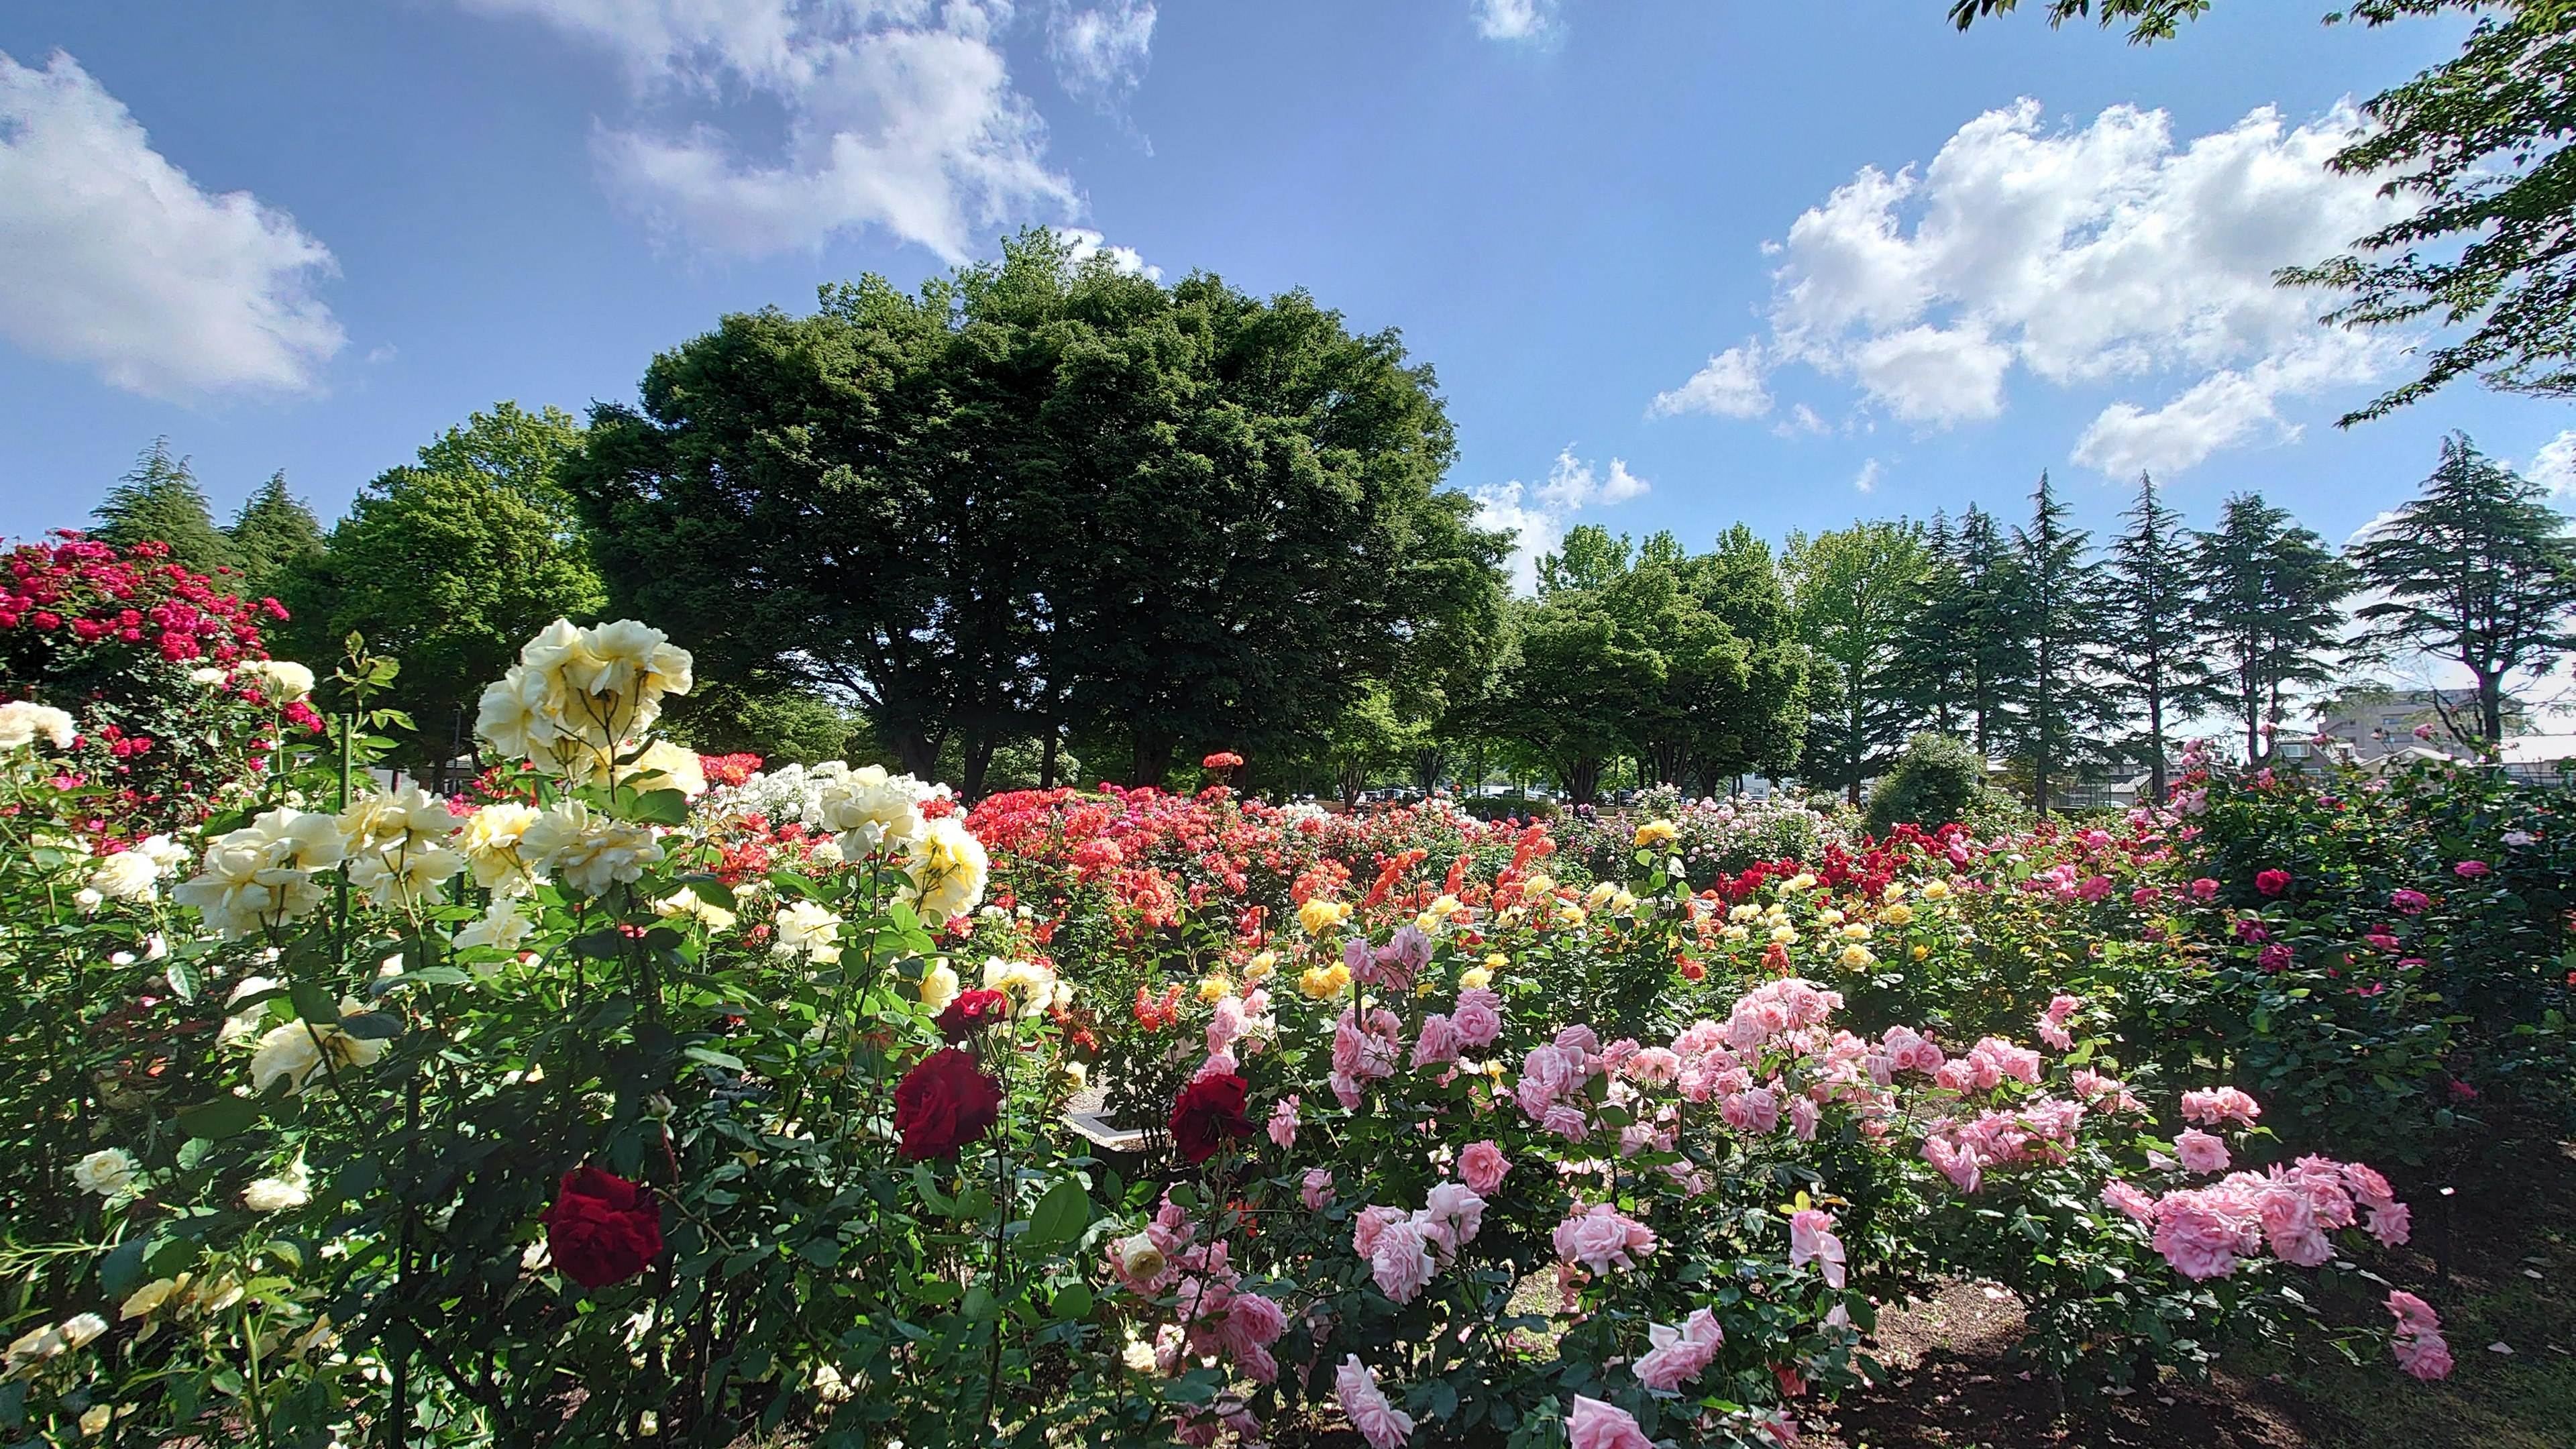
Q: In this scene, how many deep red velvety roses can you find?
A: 4